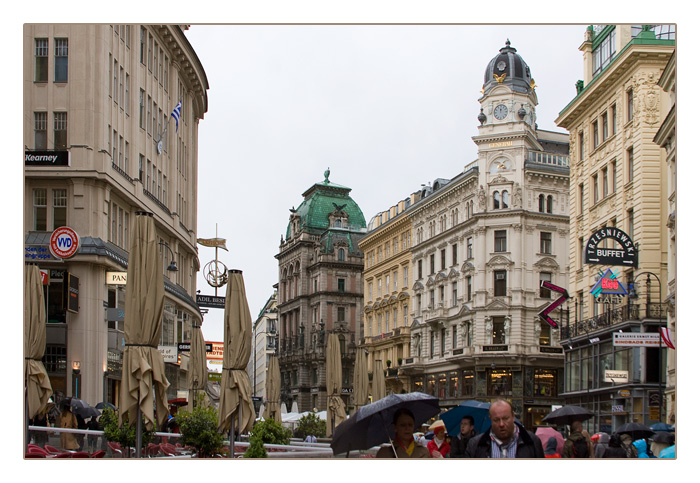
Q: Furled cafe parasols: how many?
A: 8